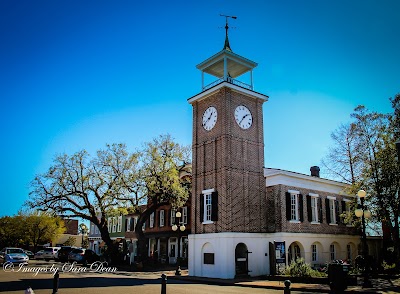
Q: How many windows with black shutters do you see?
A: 5